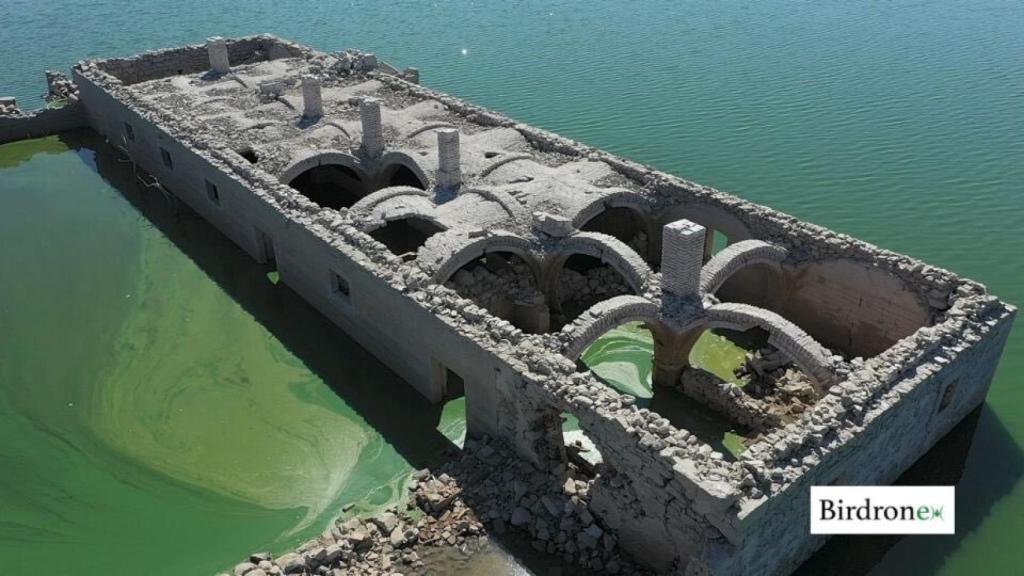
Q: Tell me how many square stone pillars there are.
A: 5